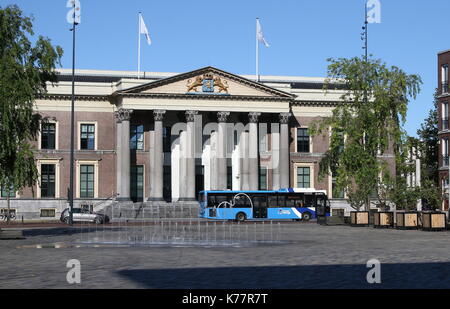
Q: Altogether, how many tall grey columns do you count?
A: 6